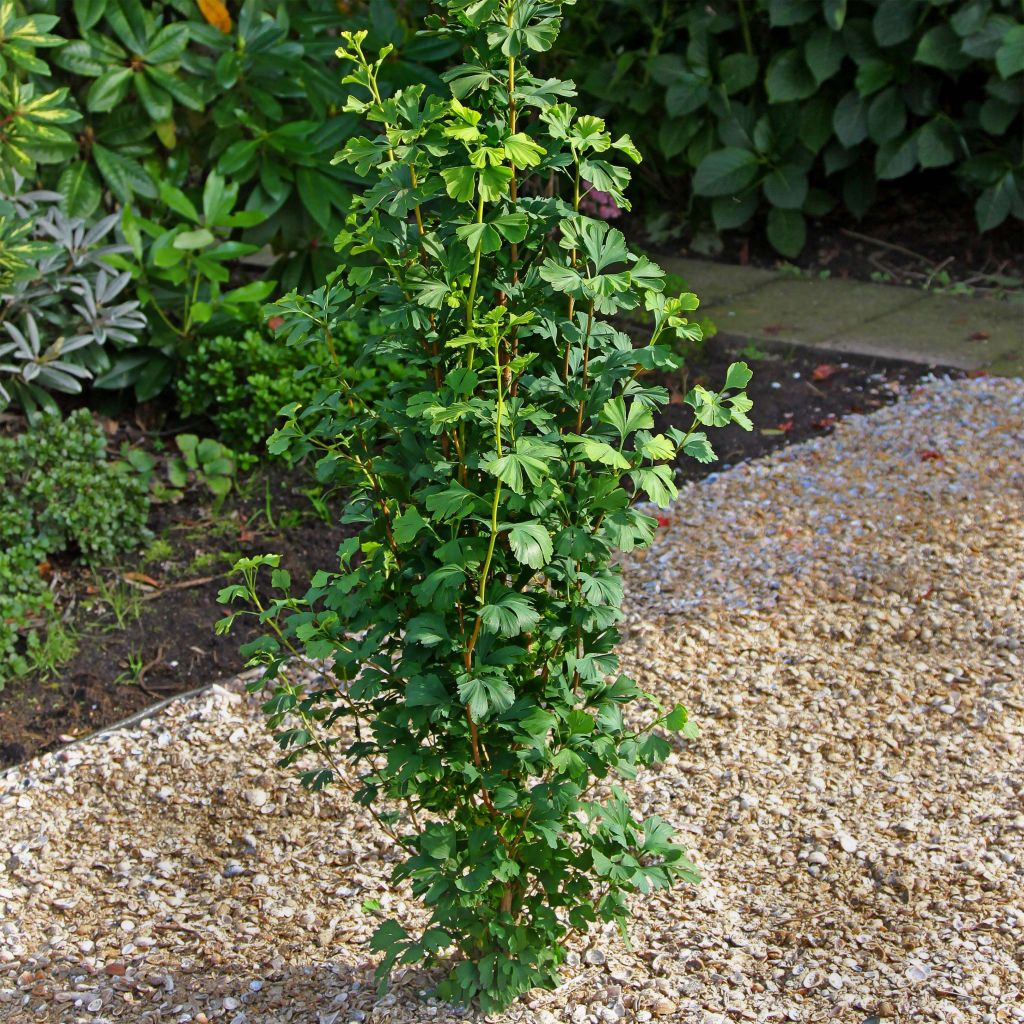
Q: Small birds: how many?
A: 0